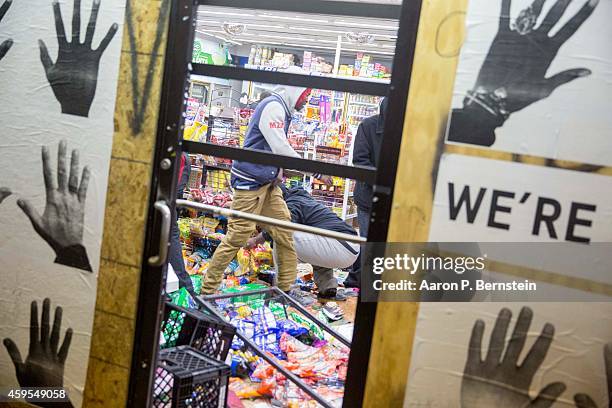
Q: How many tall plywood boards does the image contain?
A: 2